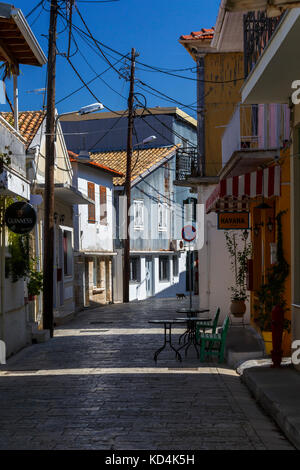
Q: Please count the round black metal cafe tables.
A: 3